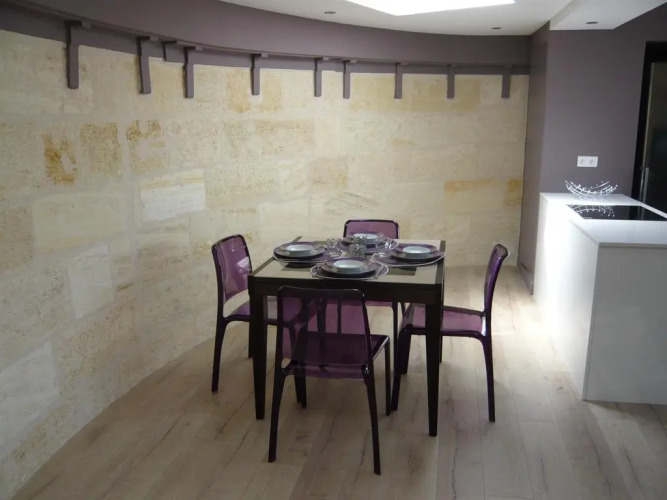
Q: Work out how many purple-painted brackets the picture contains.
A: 9